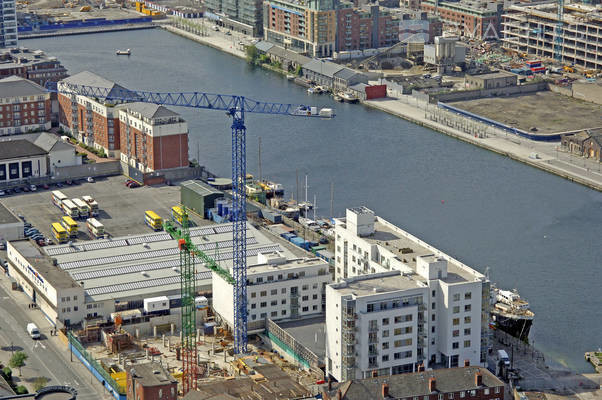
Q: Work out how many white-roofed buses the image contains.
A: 5